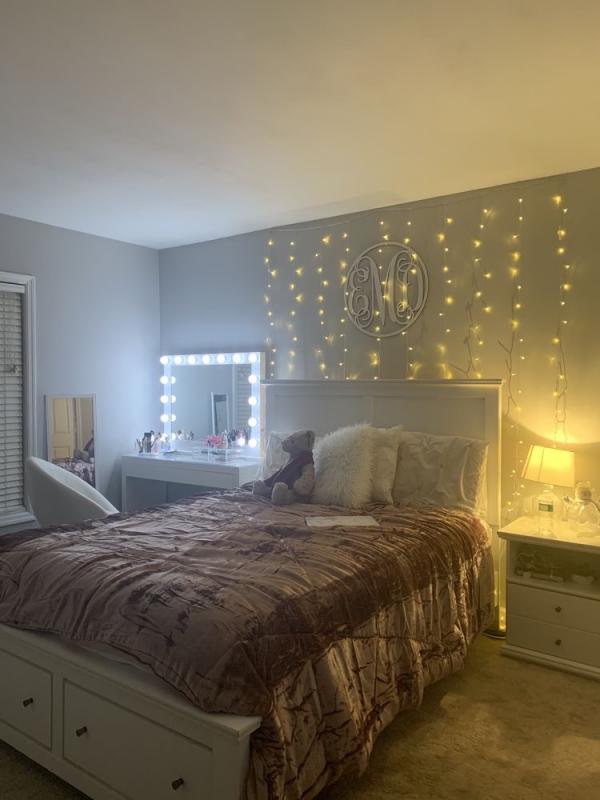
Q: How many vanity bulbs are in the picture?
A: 15